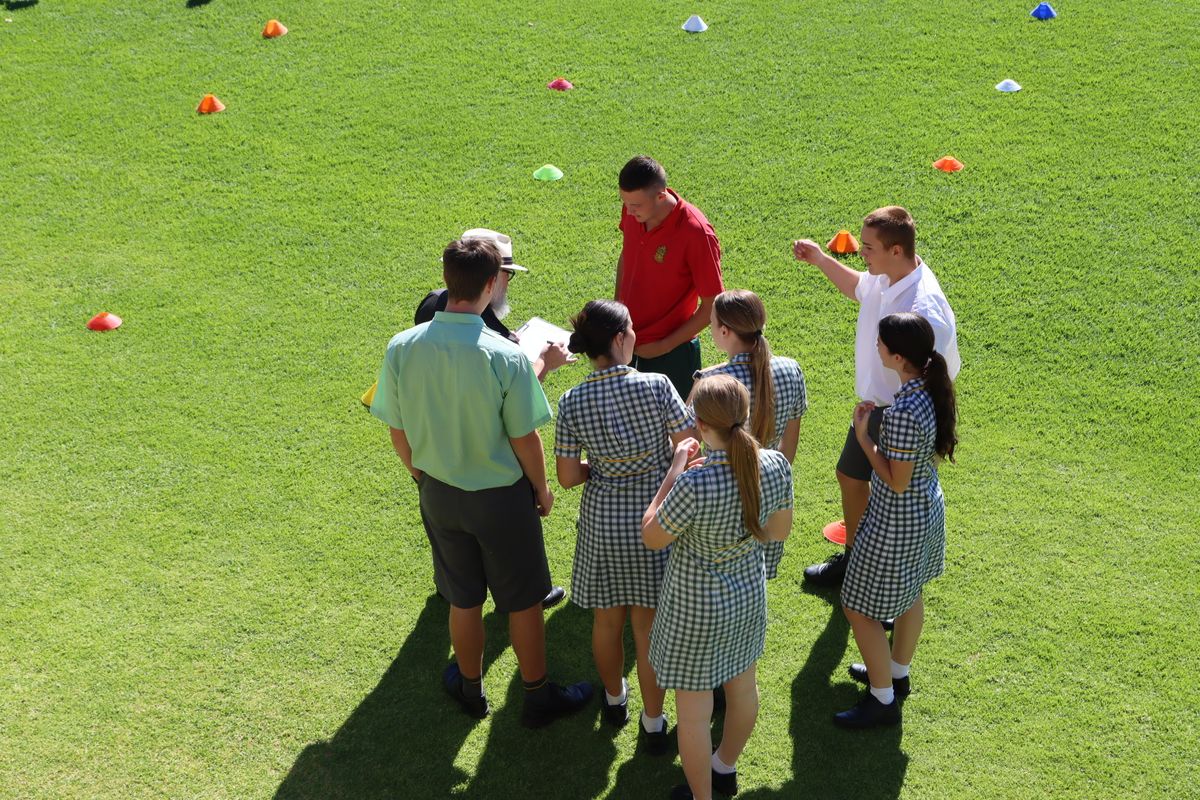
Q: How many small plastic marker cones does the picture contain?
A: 12